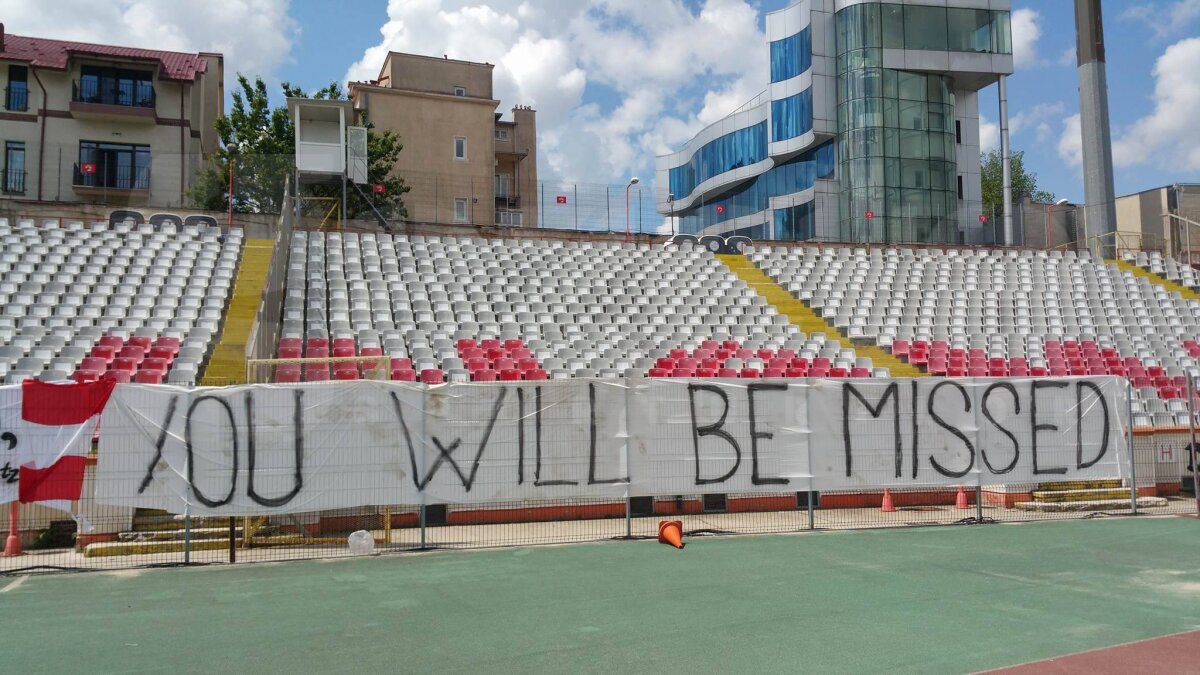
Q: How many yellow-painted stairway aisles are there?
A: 3